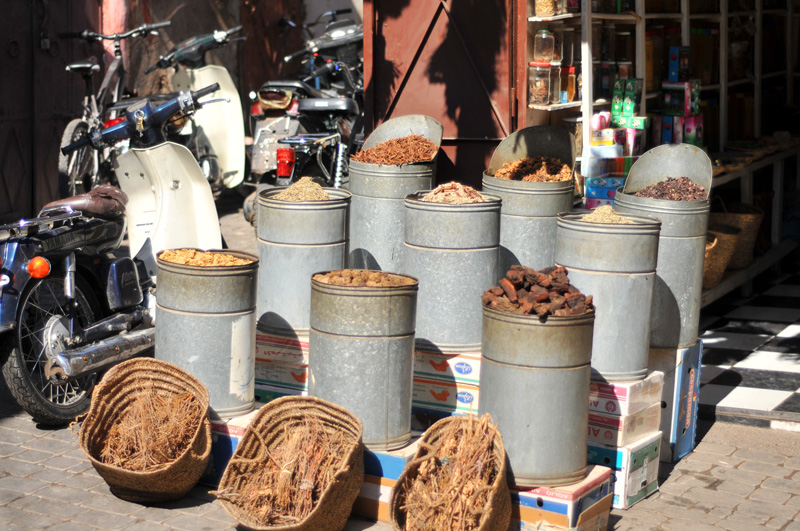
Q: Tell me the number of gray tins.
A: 9